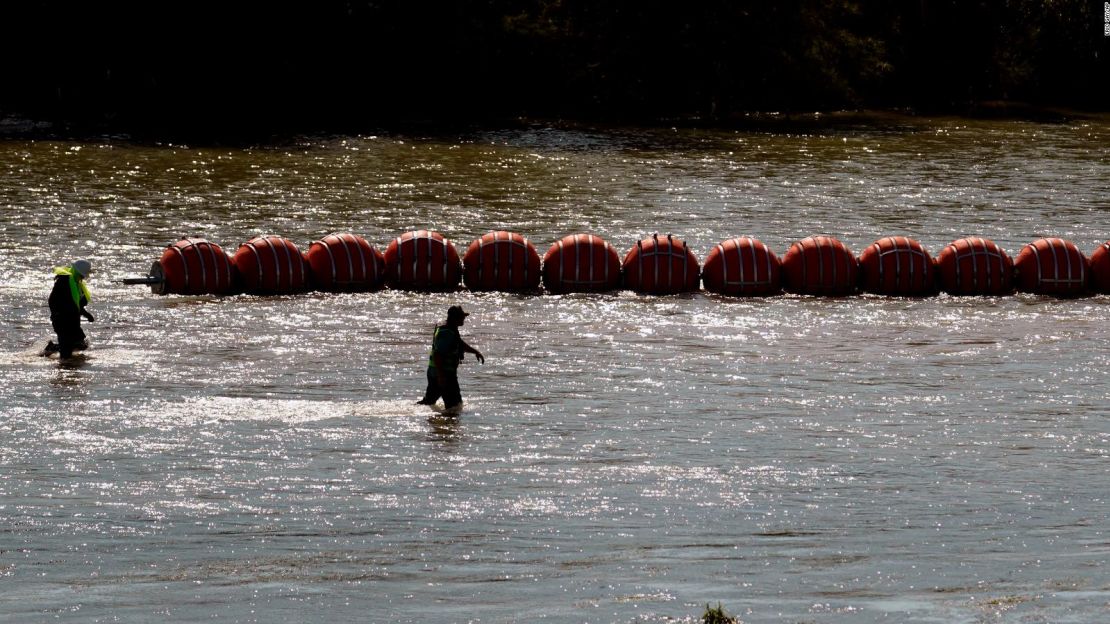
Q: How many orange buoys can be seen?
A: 13